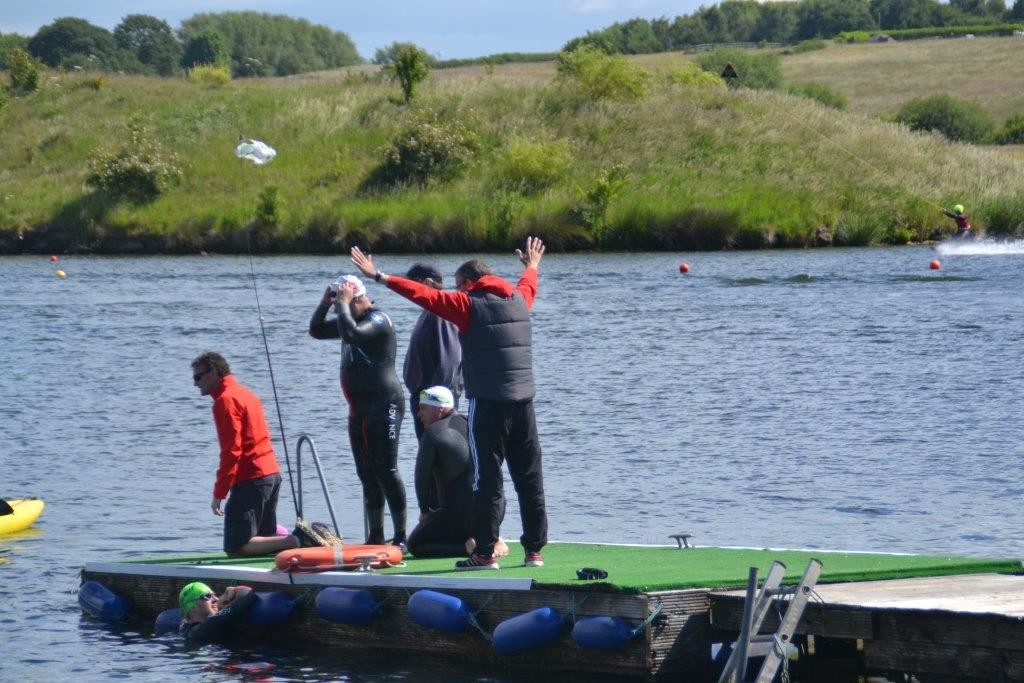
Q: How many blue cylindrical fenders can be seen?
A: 7